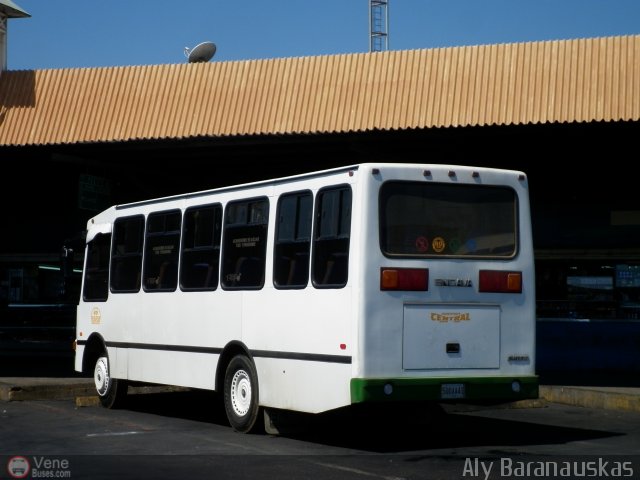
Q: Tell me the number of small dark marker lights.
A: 5